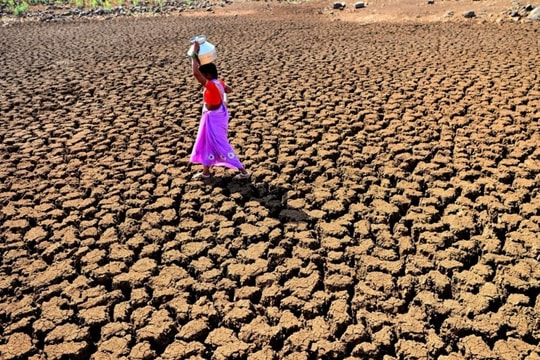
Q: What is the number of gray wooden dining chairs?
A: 0